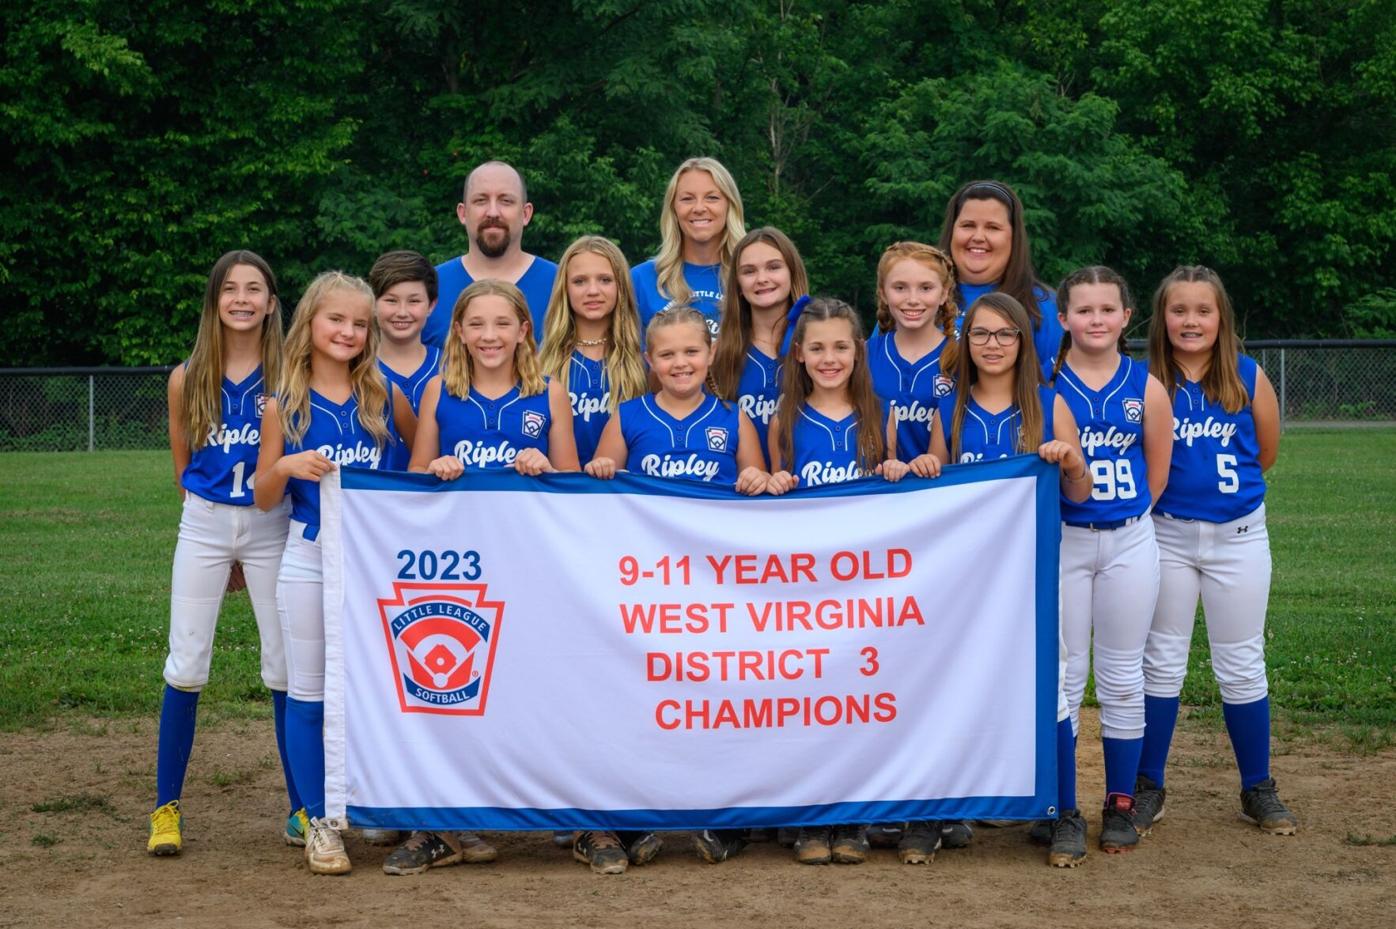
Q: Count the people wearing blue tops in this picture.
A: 15